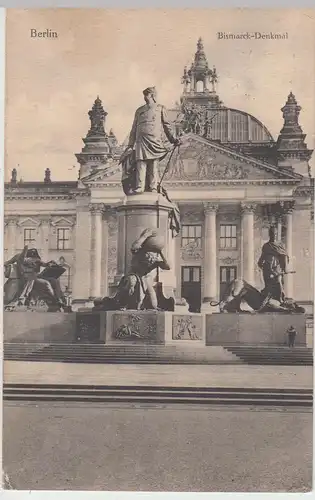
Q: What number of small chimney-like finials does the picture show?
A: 2